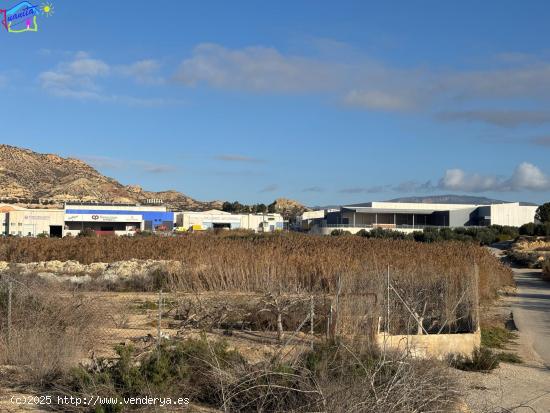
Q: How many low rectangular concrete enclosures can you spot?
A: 1